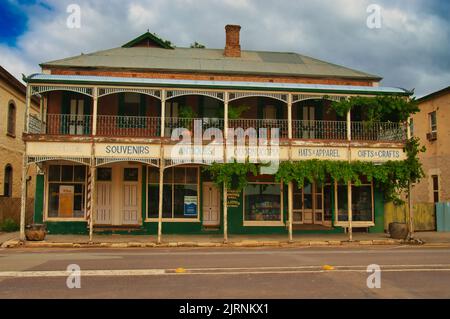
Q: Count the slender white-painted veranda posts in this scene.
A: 7